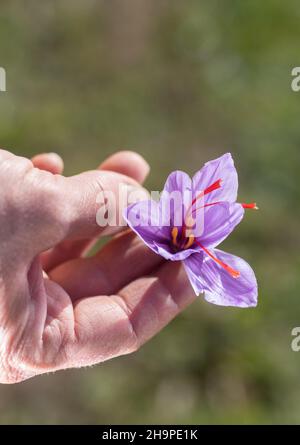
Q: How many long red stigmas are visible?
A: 3